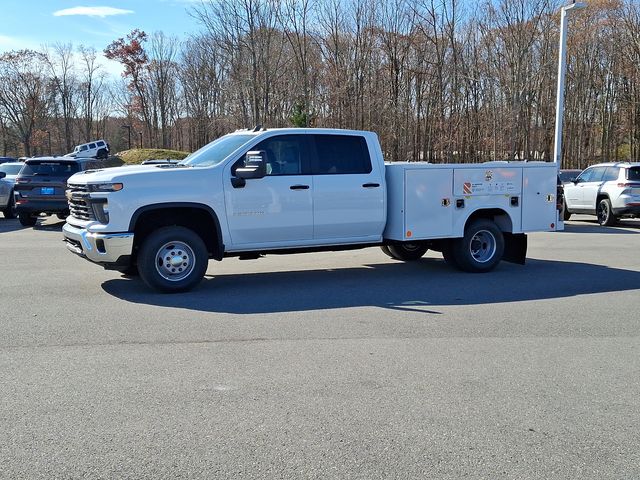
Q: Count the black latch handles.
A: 2